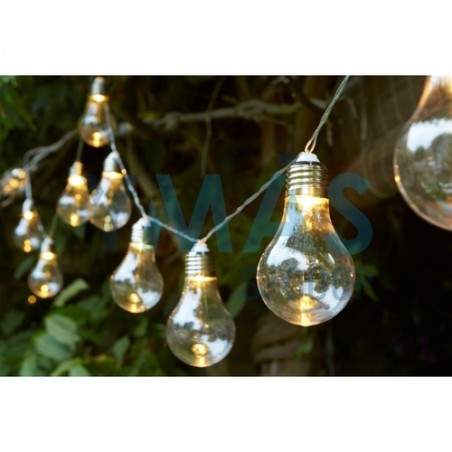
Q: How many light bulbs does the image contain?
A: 10